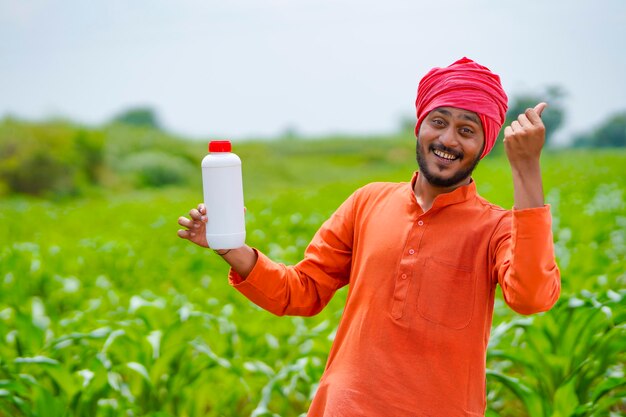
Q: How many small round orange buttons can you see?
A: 3